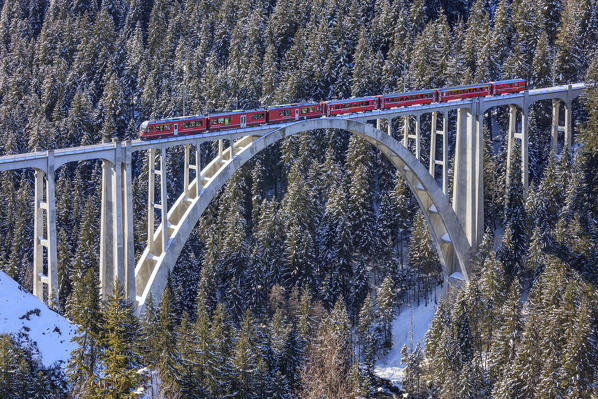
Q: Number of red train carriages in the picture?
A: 7